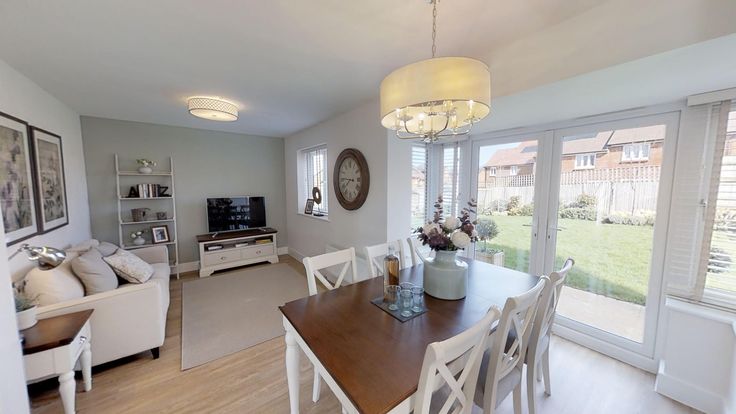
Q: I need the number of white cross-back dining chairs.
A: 6